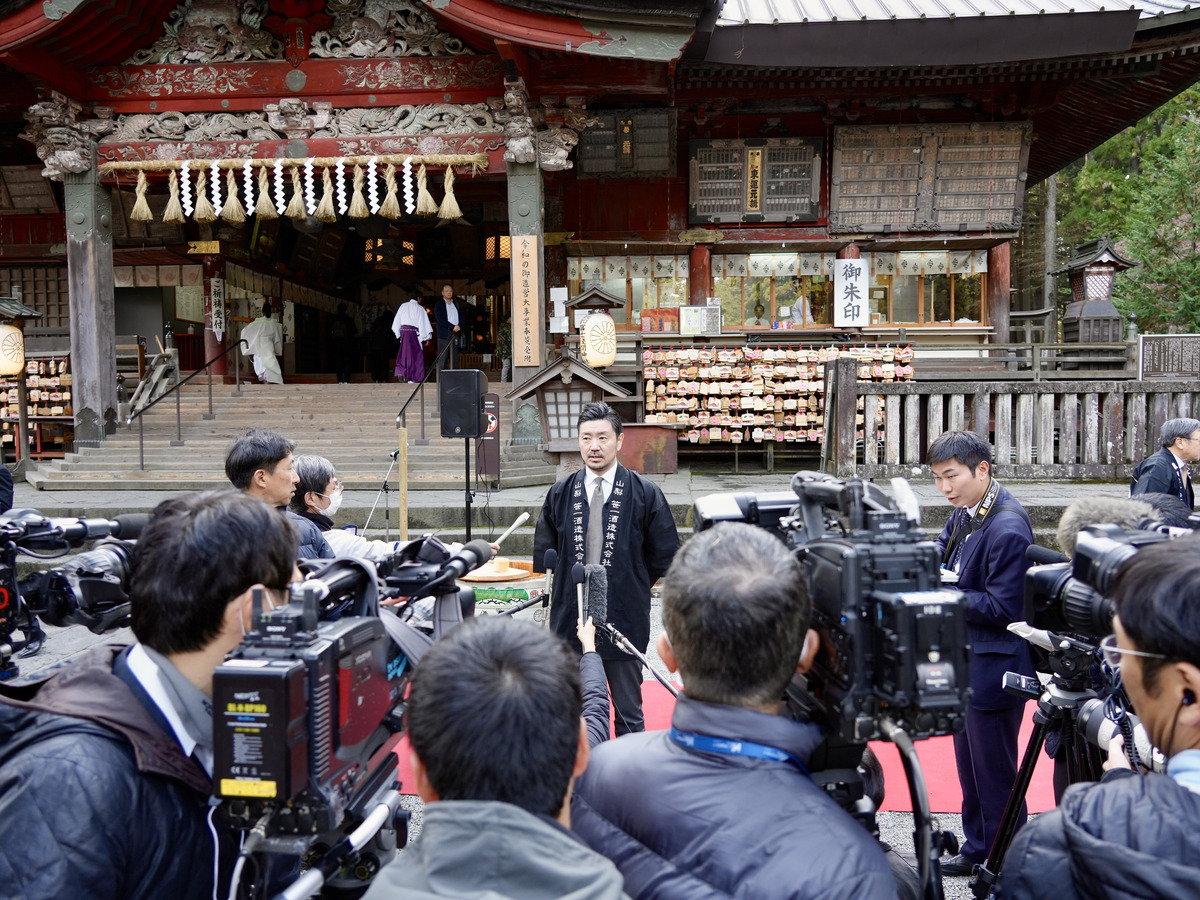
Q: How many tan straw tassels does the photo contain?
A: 11